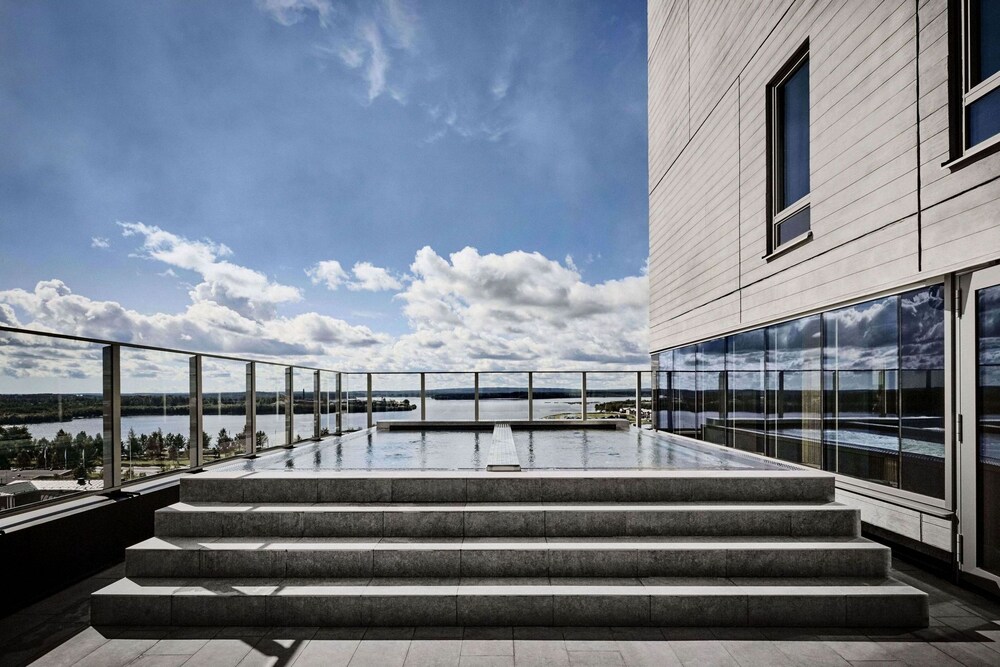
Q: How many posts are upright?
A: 12